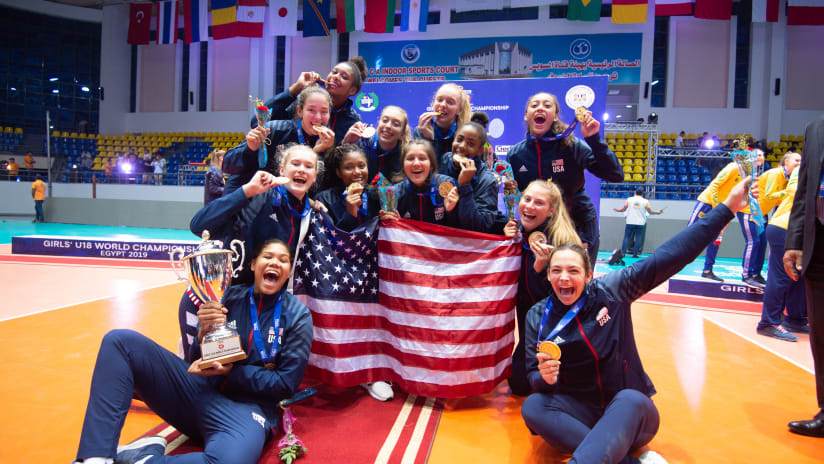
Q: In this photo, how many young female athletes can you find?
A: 12